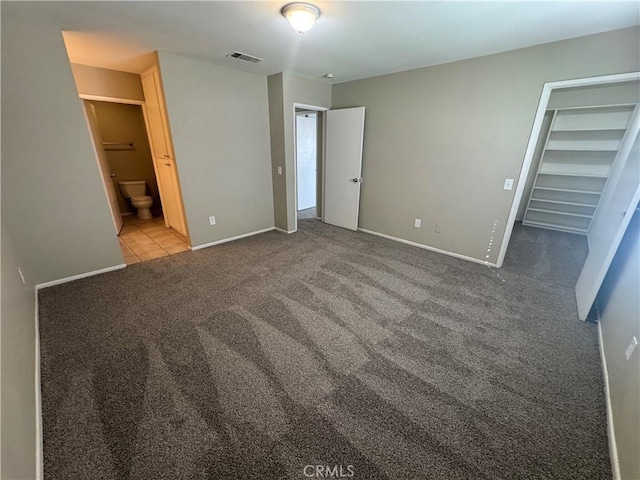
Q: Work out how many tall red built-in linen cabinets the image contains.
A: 0